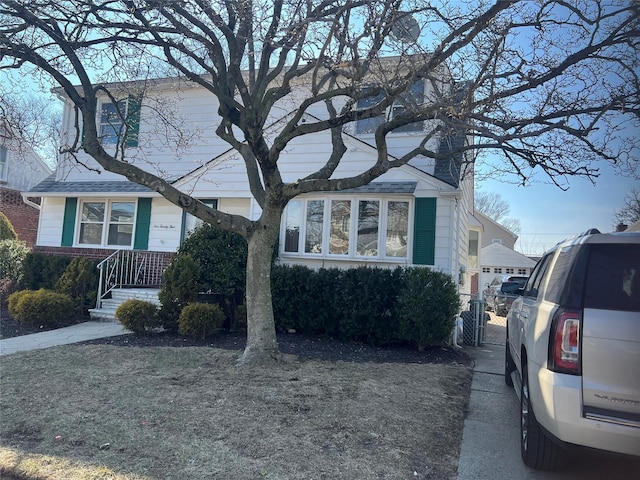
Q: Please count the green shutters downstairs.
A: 3